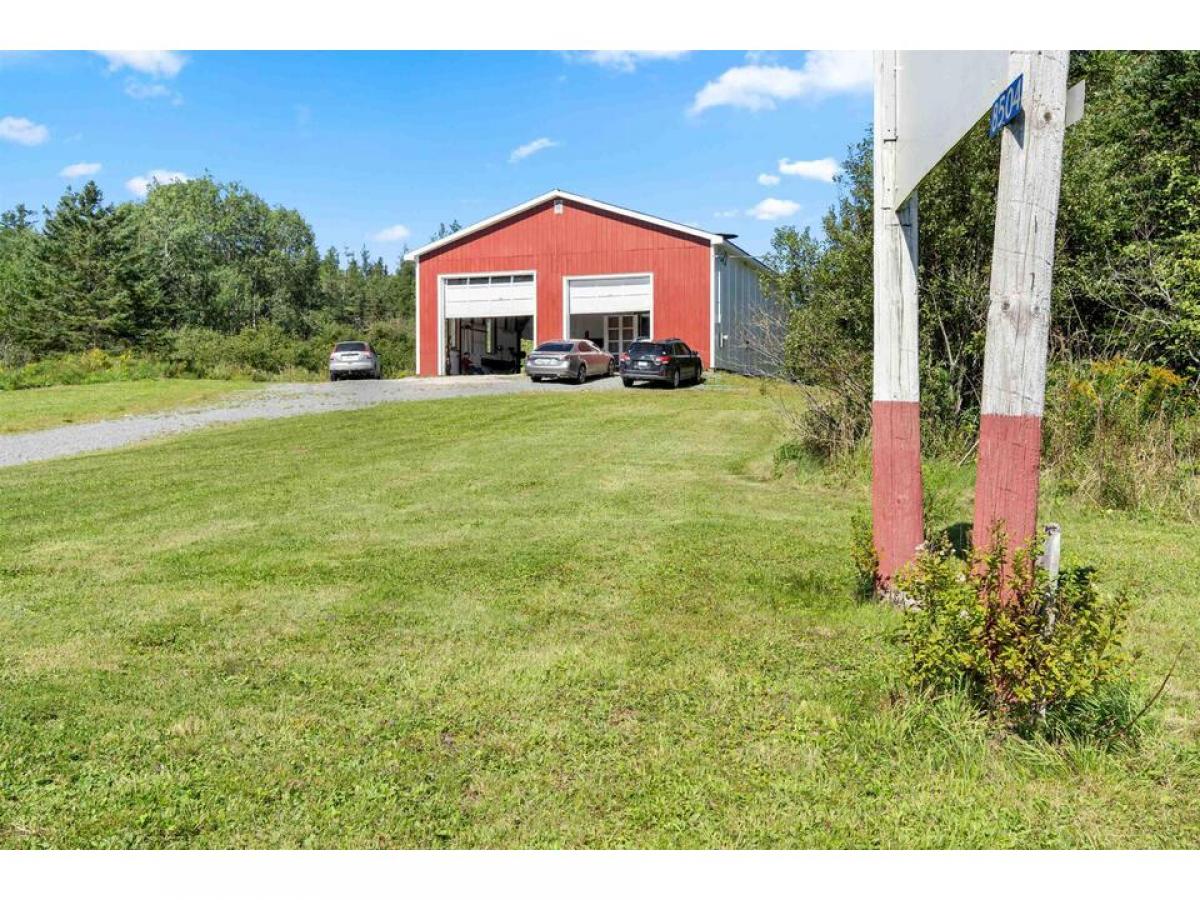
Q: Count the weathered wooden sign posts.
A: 2